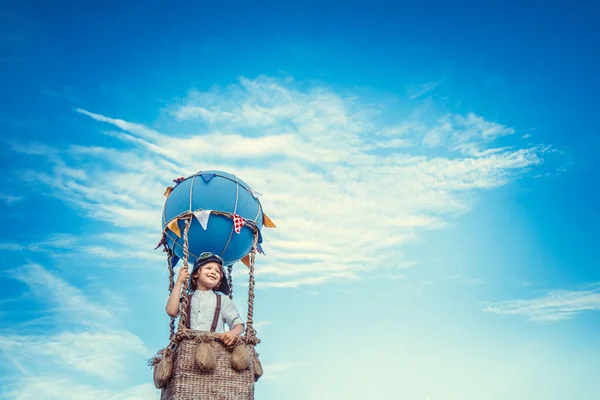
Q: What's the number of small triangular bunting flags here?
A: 13